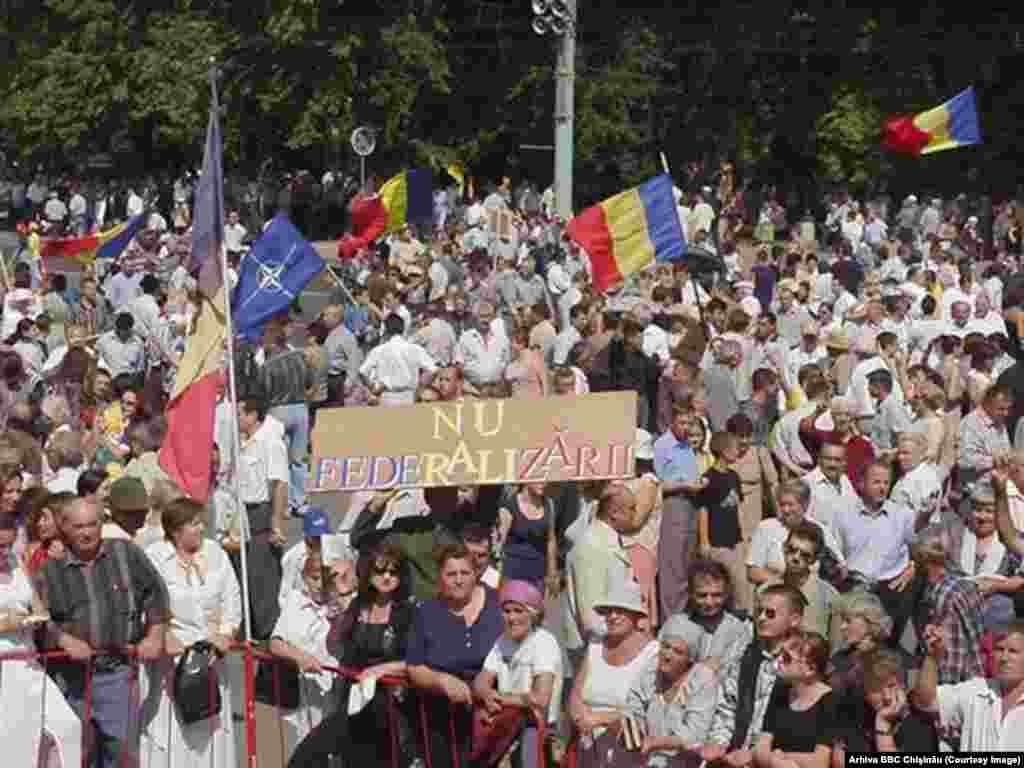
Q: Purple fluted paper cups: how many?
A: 0